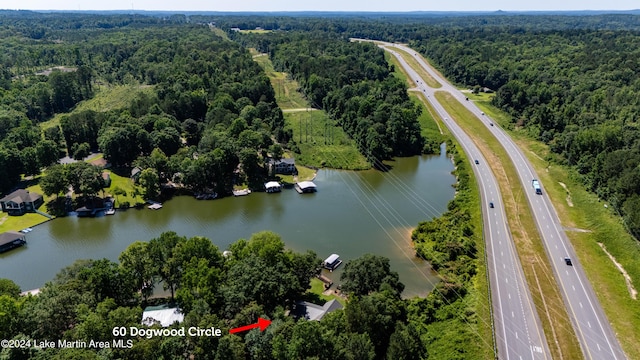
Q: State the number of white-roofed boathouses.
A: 3